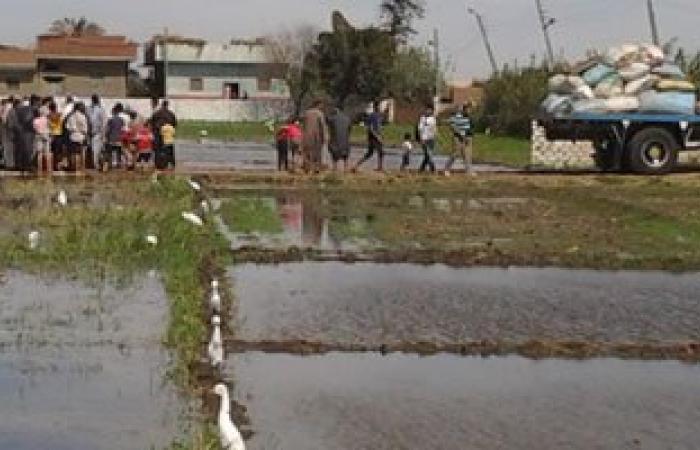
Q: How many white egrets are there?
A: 9